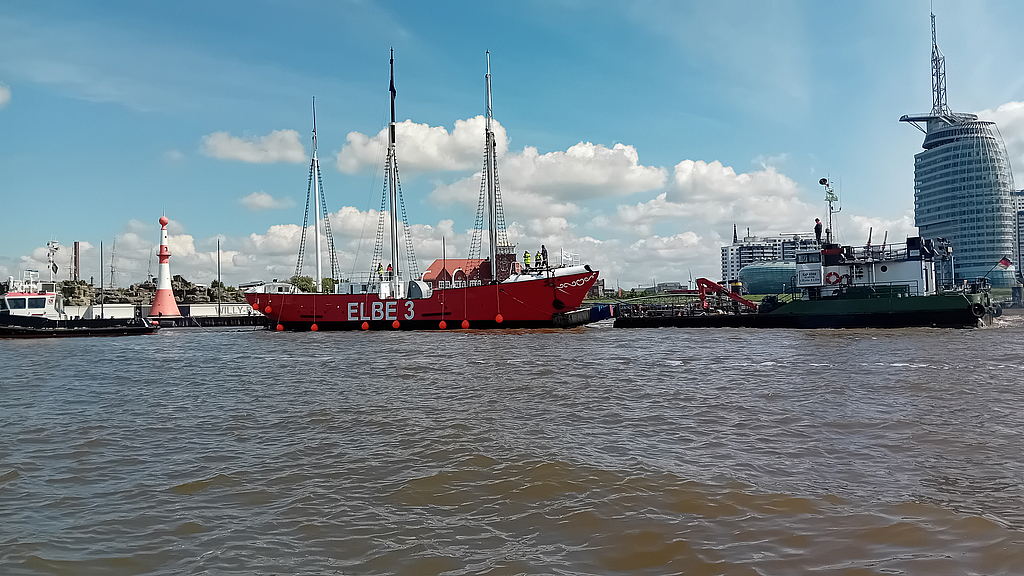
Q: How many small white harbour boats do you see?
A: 1